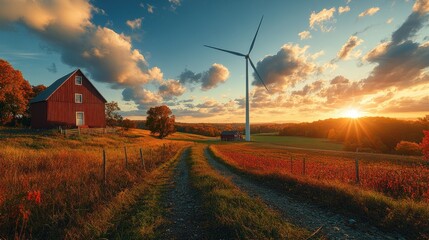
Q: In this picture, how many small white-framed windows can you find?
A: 2